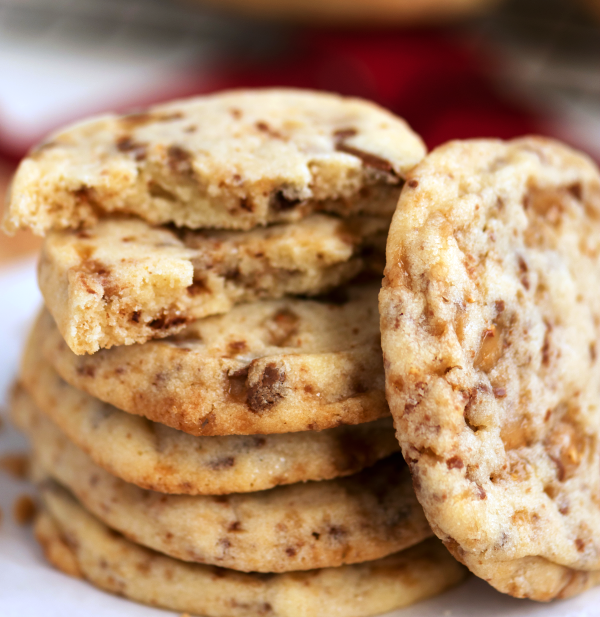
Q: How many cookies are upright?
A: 1